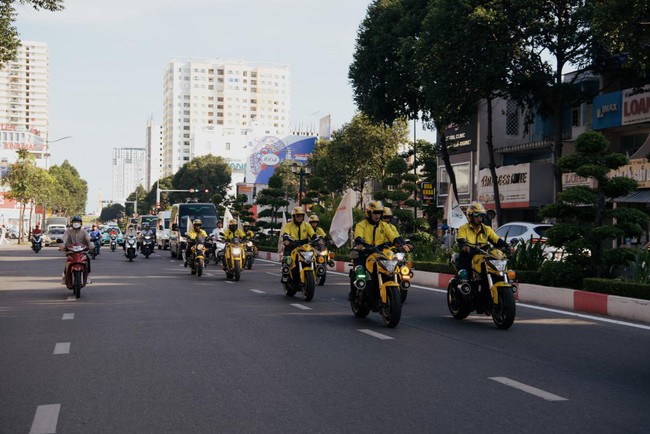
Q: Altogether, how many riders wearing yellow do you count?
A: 8